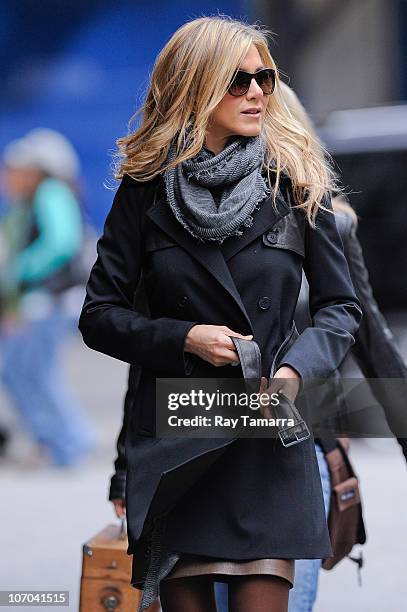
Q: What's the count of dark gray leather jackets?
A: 1